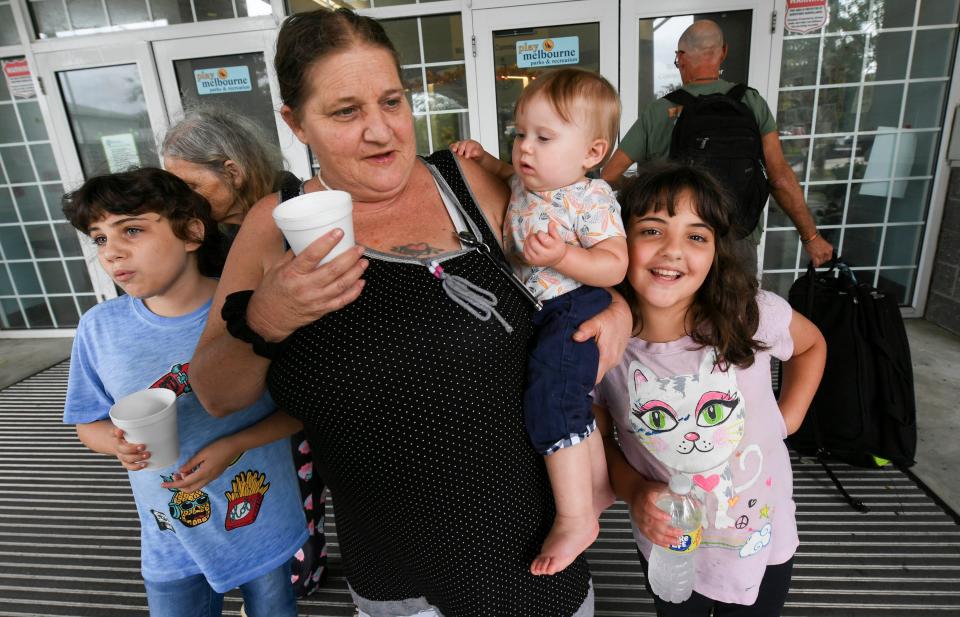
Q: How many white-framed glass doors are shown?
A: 4